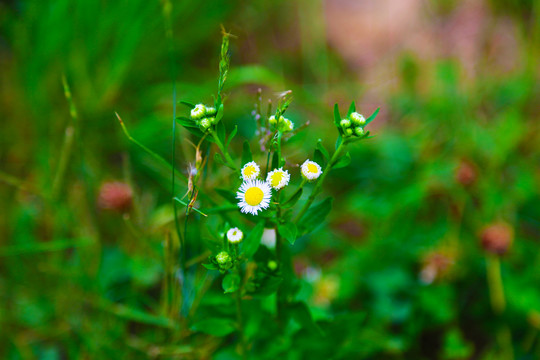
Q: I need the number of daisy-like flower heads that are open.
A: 4